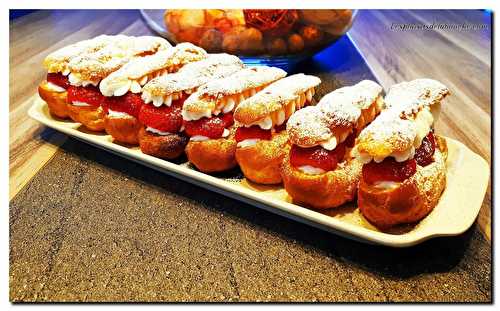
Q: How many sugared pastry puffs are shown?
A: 8